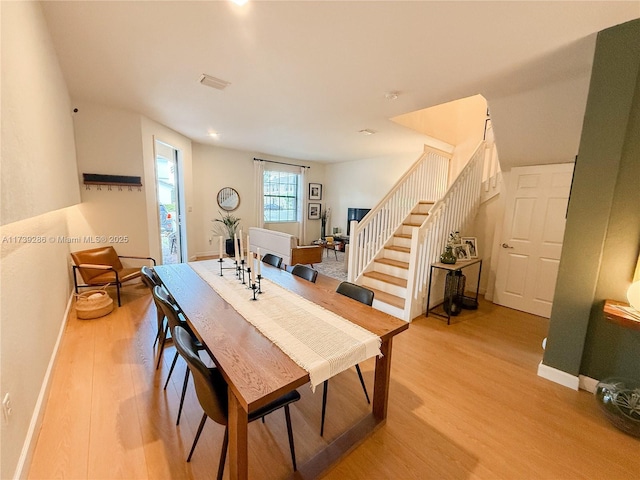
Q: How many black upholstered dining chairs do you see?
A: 6